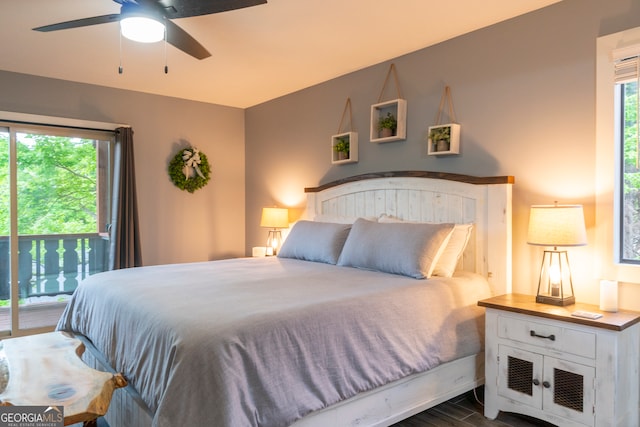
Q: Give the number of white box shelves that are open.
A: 3